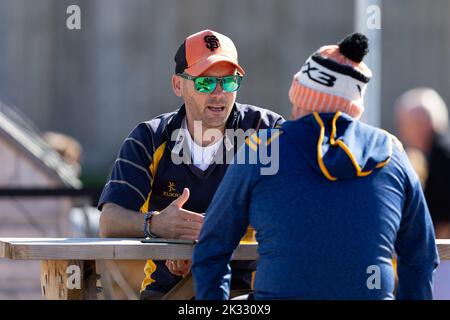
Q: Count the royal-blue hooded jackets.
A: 1